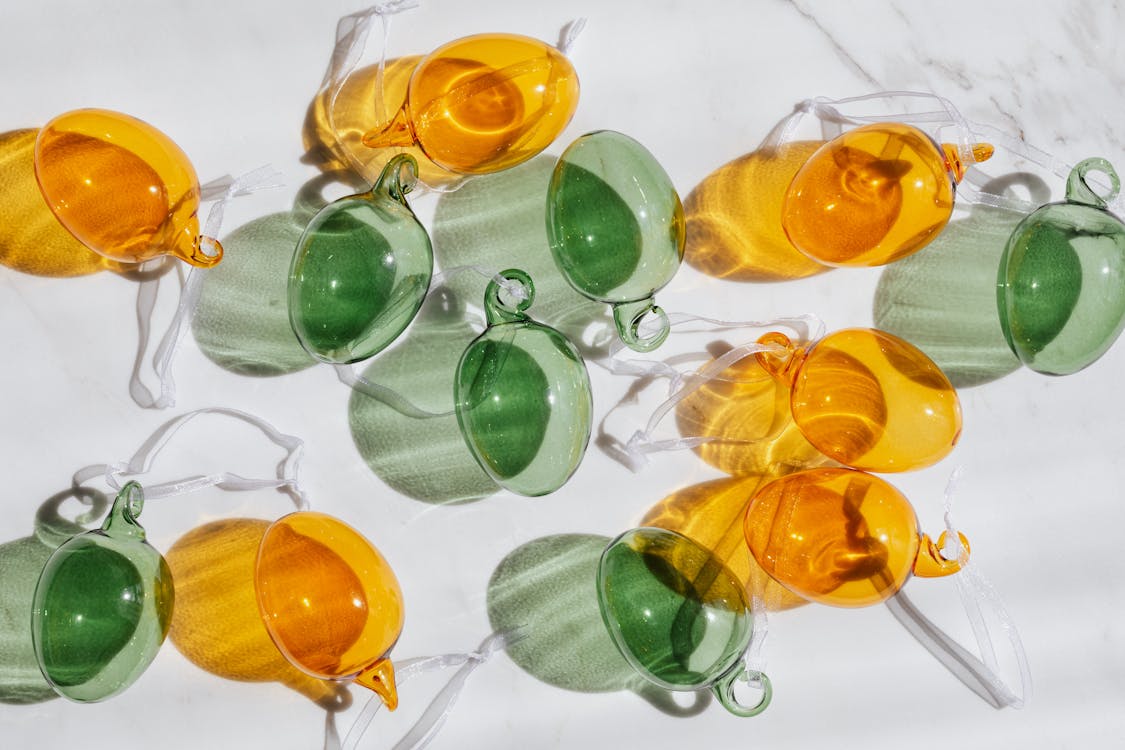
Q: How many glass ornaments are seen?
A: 12